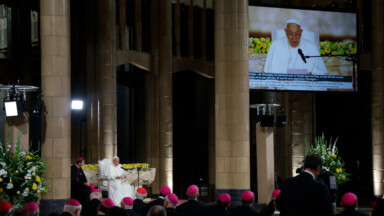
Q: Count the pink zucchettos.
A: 13